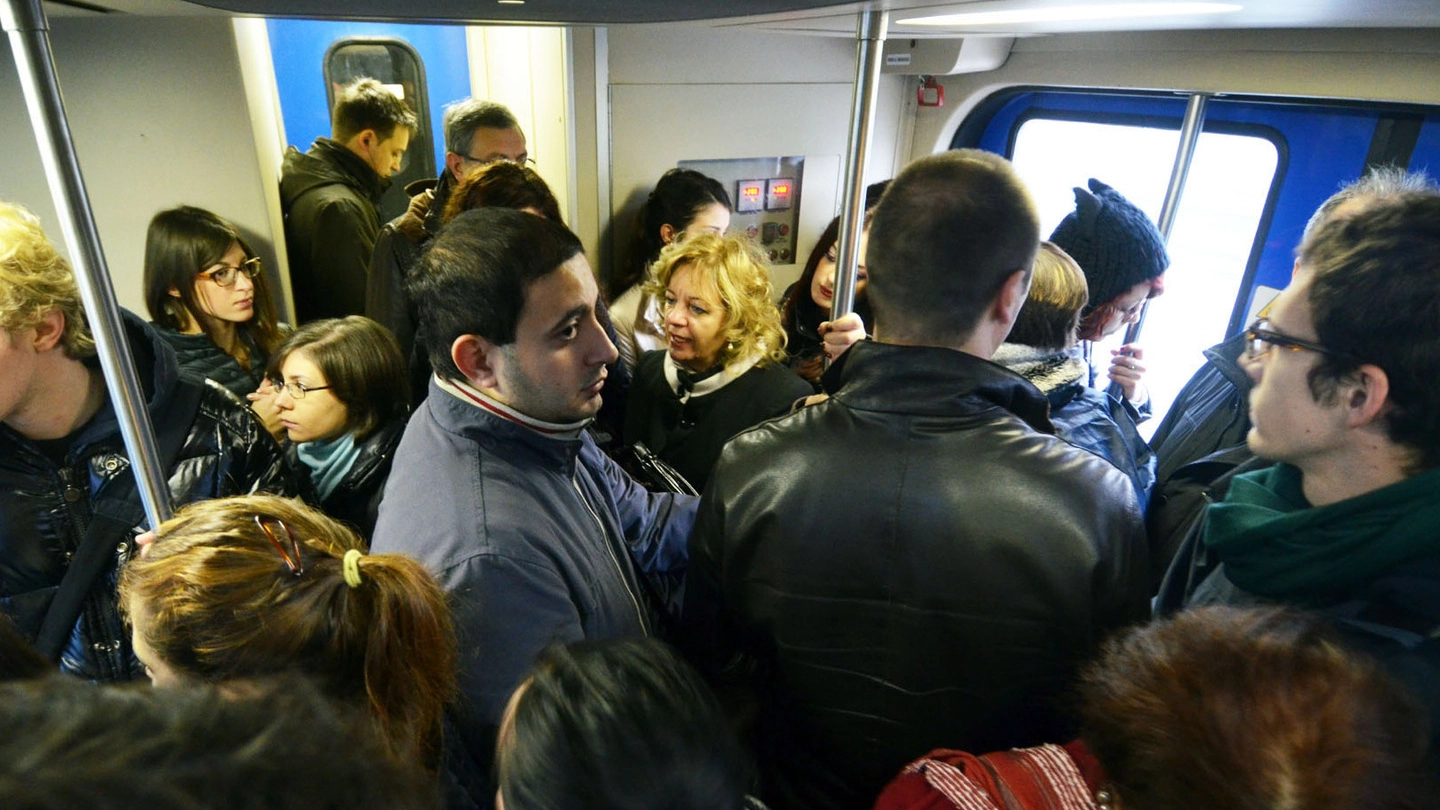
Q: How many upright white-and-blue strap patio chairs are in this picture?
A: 0